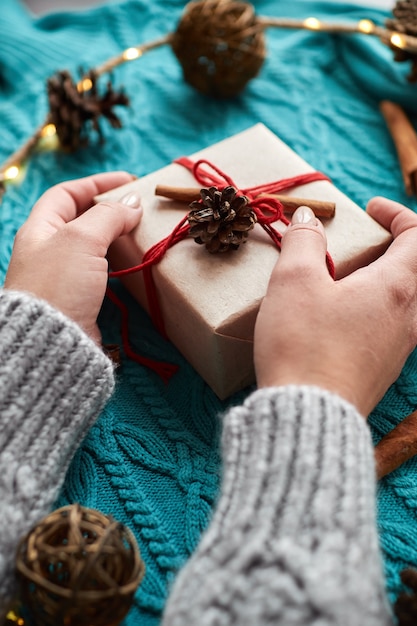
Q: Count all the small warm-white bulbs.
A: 7